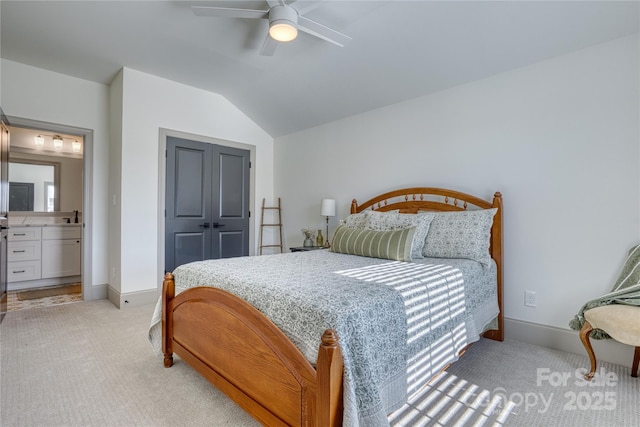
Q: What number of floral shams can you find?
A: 3